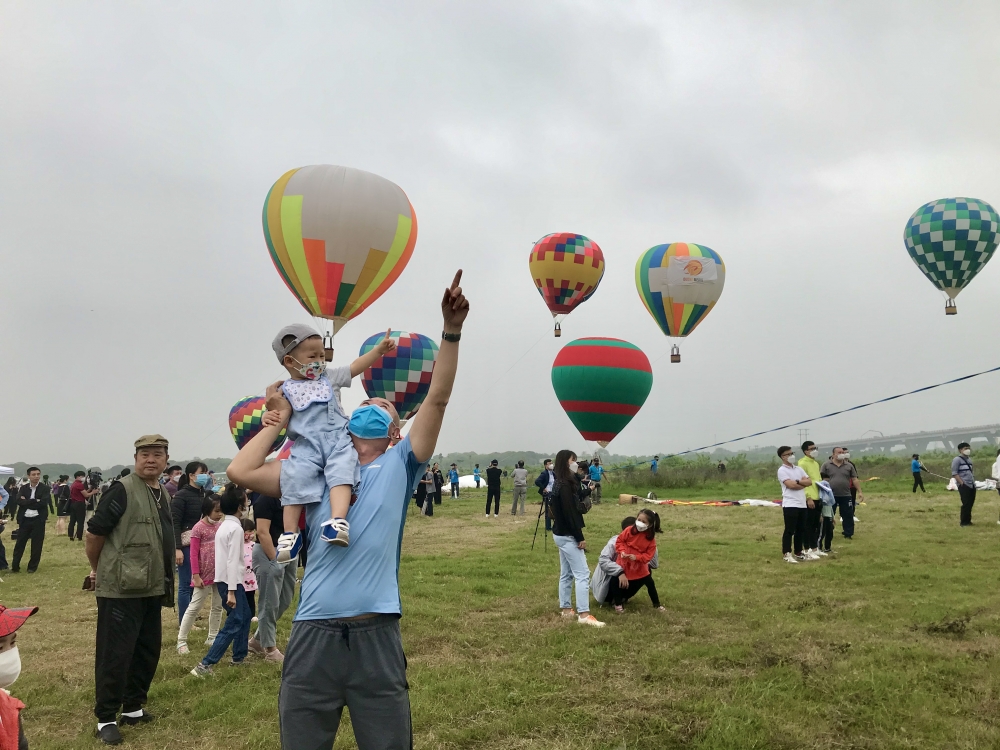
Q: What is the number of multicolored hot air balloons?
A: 7